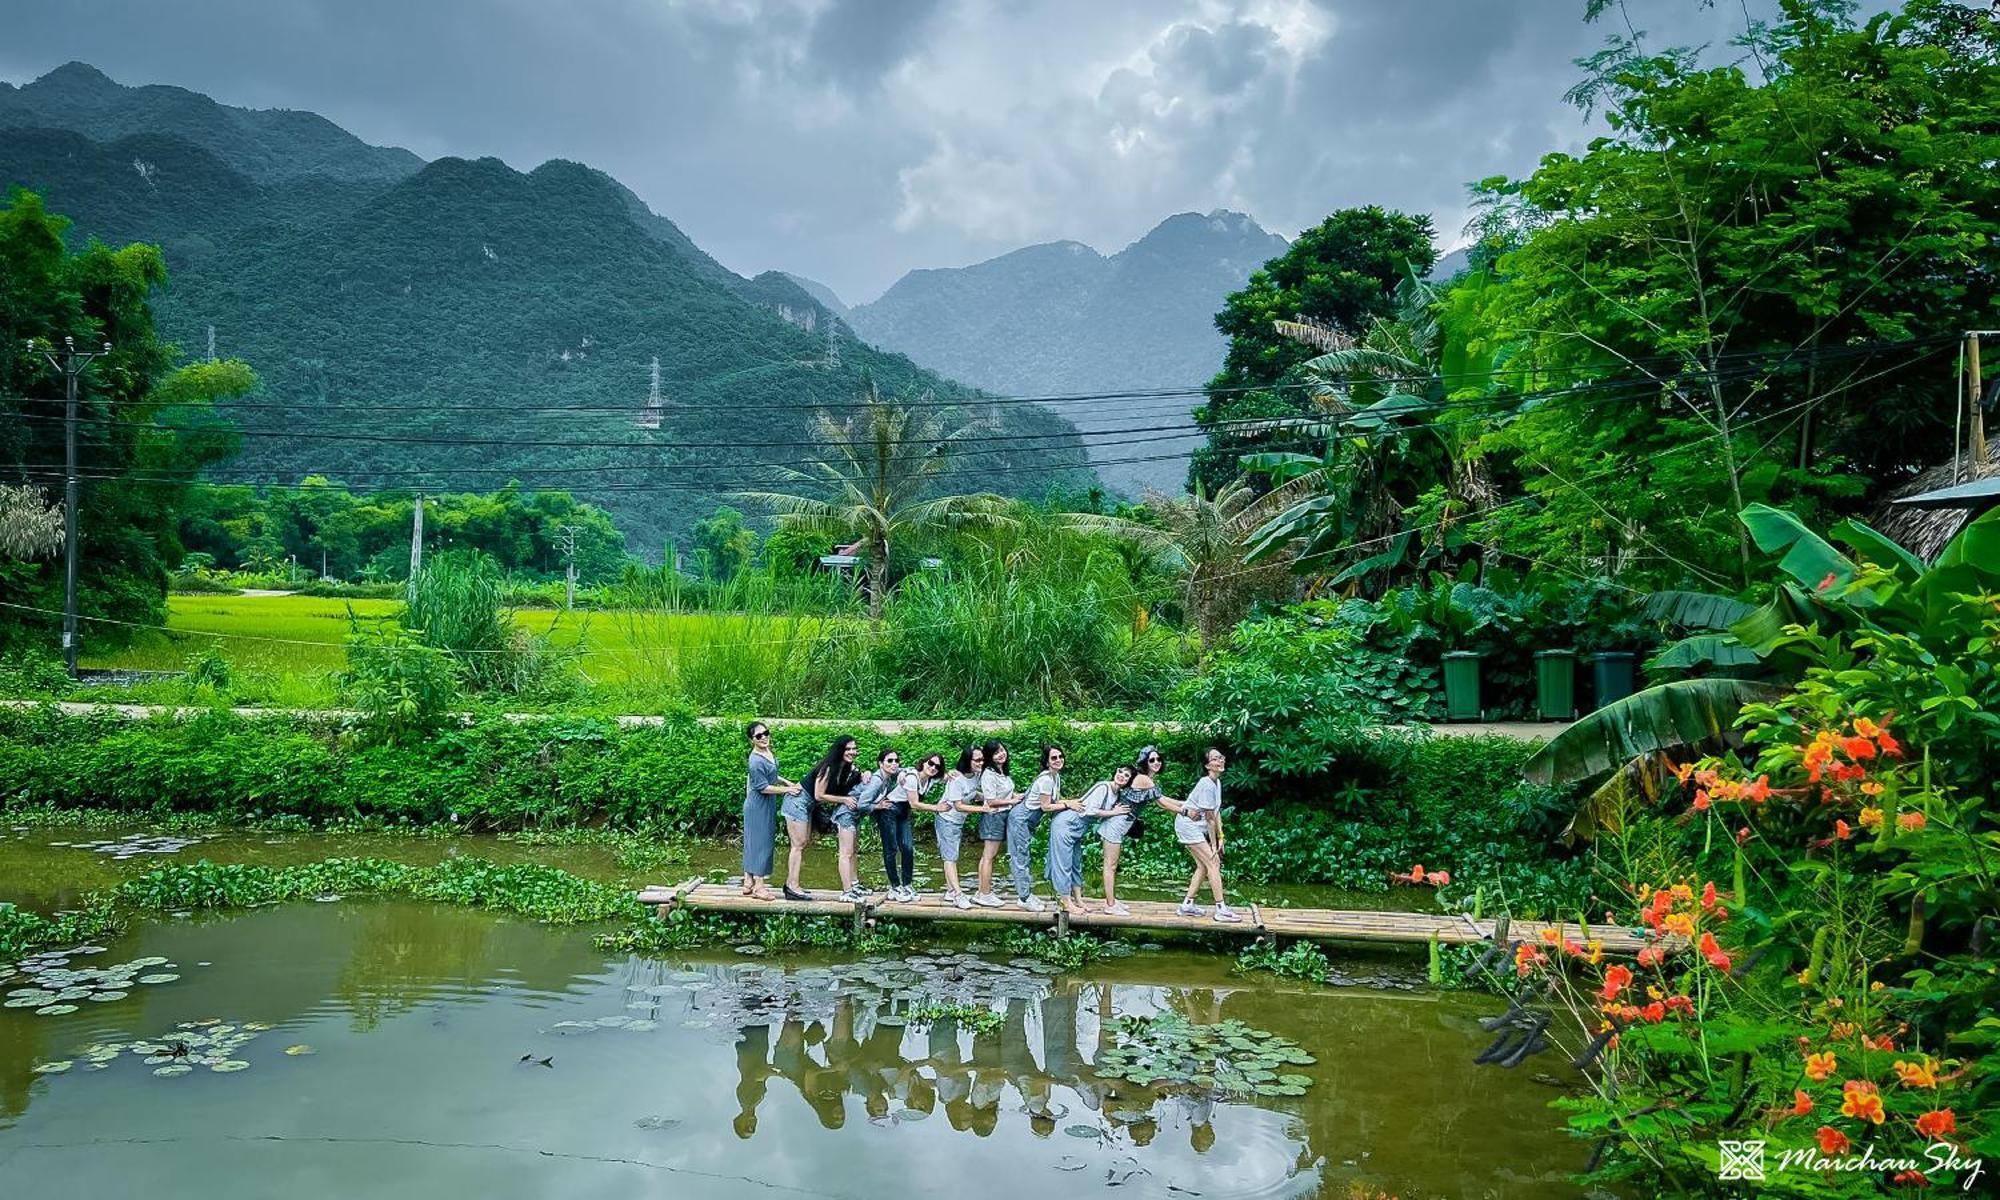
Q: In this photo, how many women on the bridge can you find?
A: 10